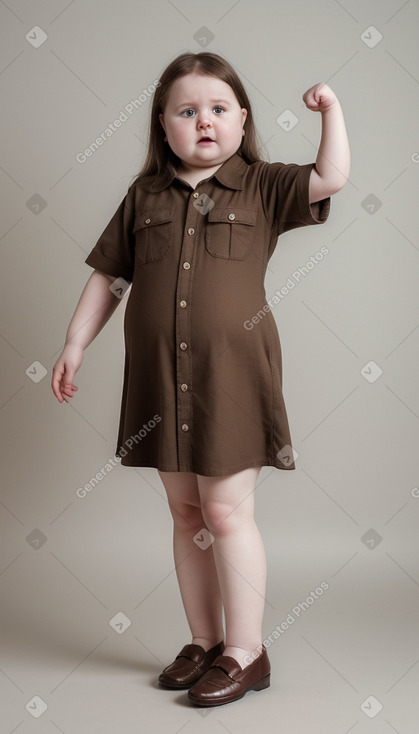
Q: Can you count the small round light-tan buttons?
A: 9